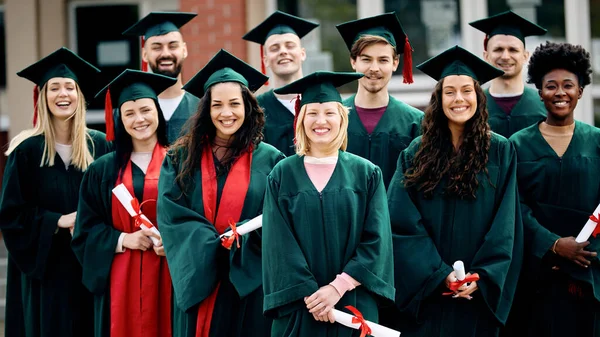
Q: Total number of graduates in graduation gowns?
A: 10